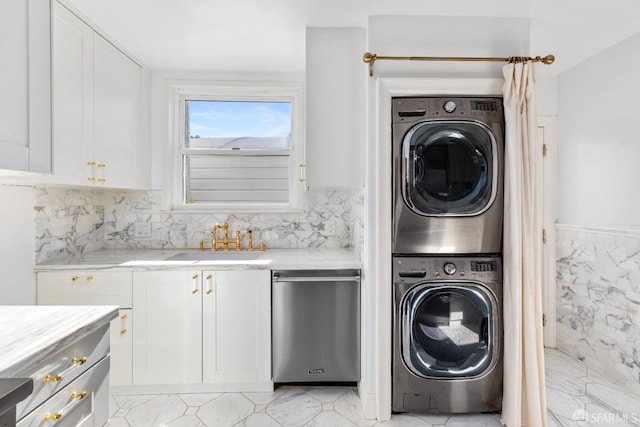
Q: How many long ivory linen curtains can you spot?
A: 1